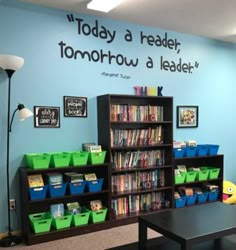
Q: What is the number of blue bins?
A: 12